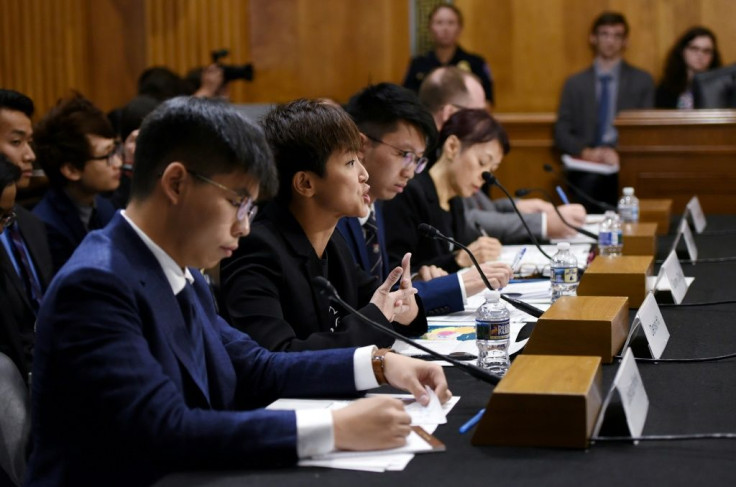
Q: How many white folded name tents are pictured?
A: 5